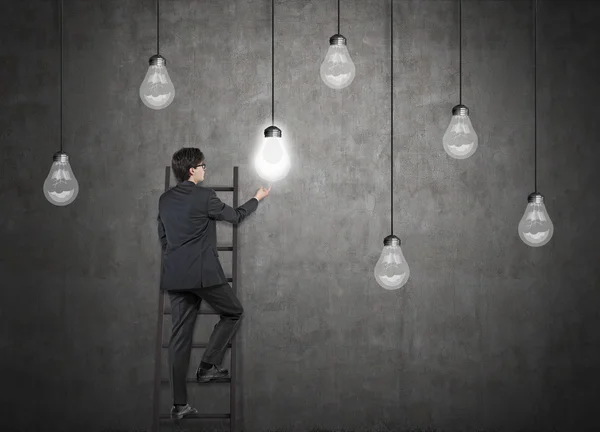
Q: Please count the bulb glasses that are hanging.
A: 7